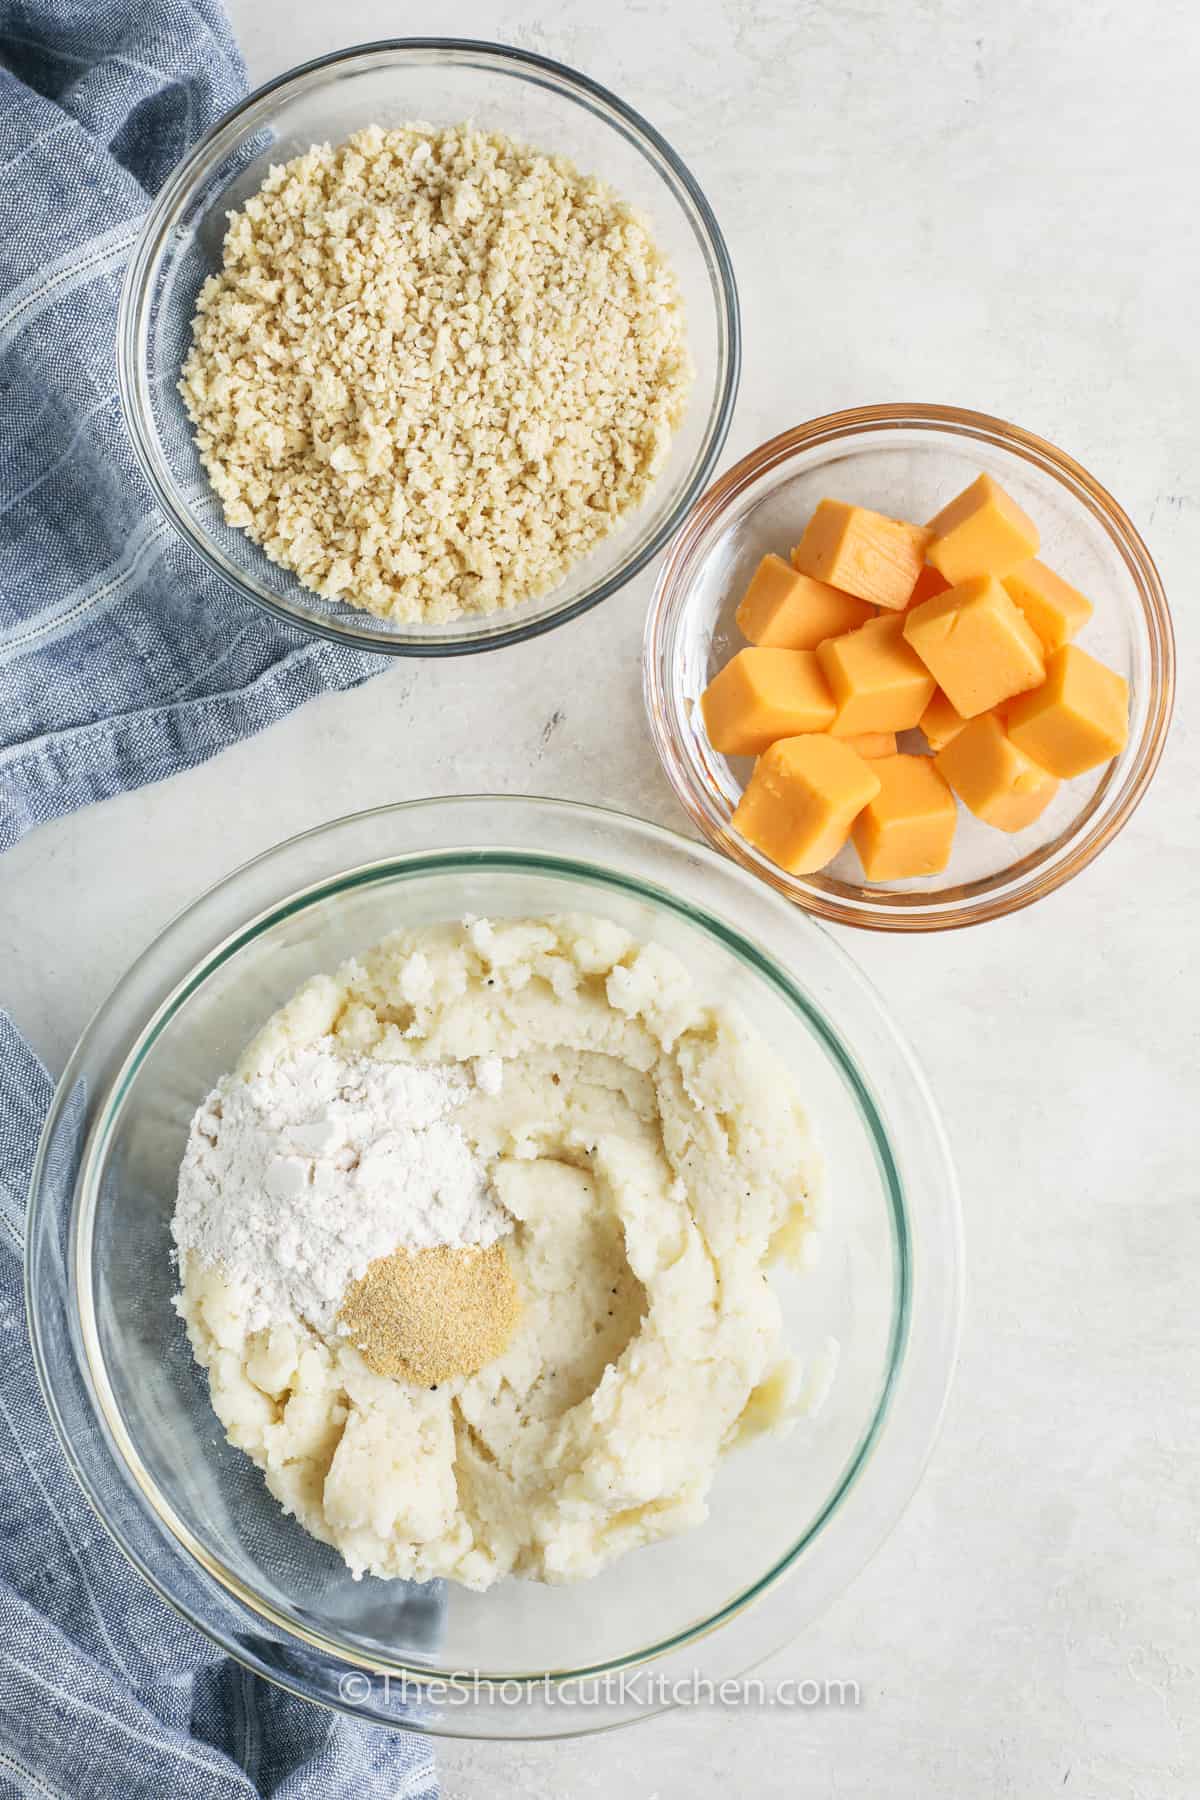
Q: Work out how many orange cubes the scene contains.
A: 14